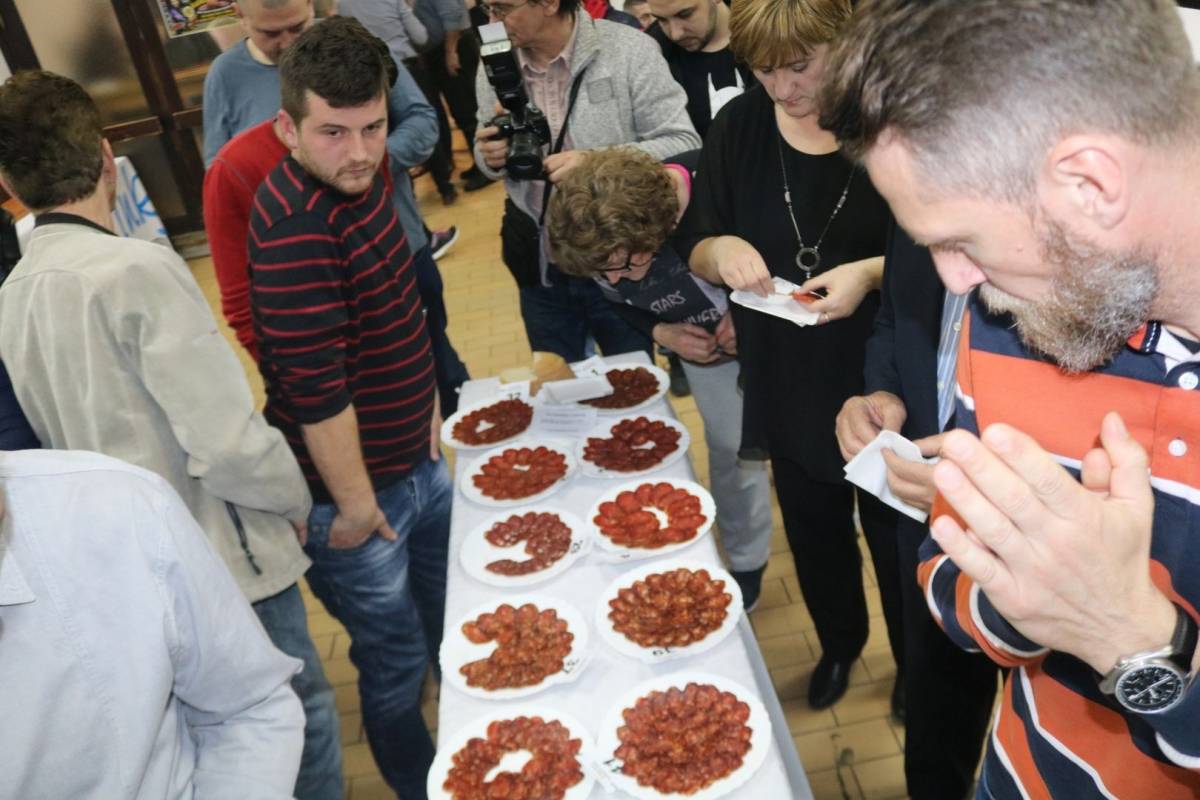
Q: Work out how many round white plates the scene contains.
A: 10